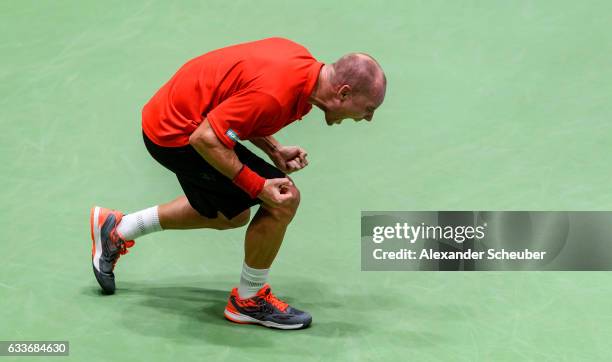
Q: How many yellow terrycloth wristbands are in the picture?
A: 0